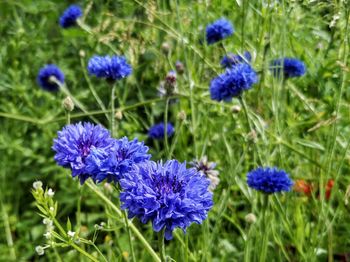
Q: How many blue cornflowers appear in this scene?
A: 12